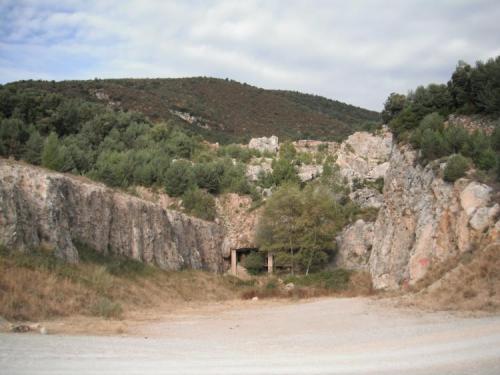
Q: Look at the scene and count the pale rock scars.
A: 2